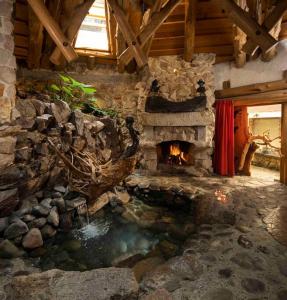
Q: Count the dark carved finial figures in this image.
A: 2